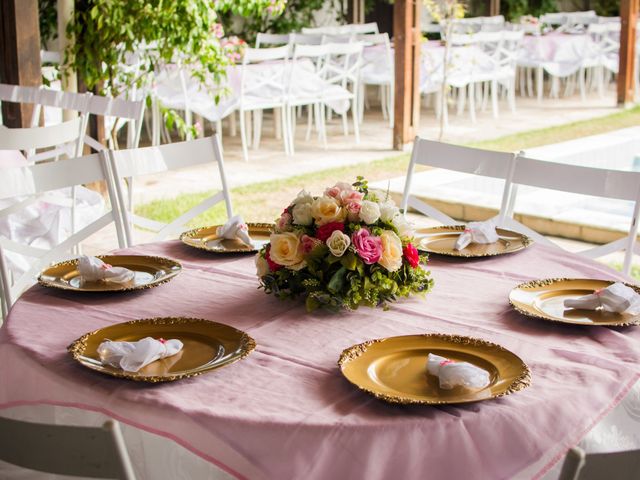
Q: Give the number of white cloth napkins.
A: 6